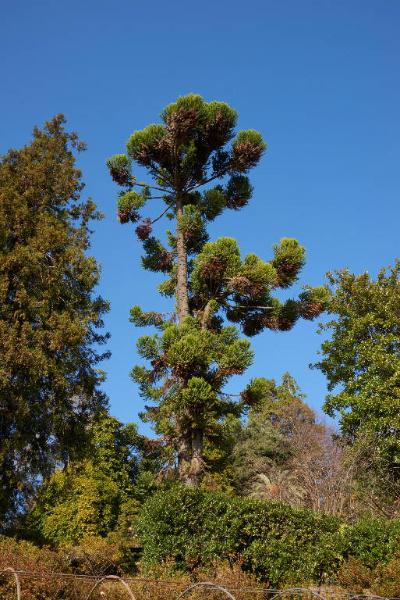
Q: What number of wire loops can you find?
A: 5